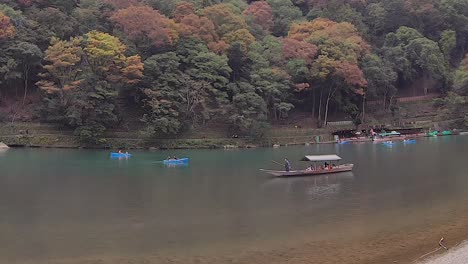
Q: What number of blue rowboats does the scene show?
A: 5